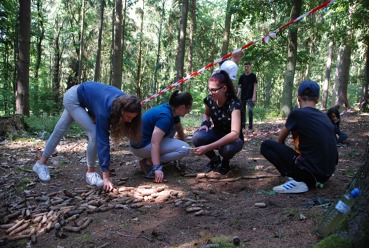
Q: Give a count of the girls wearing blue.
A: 2